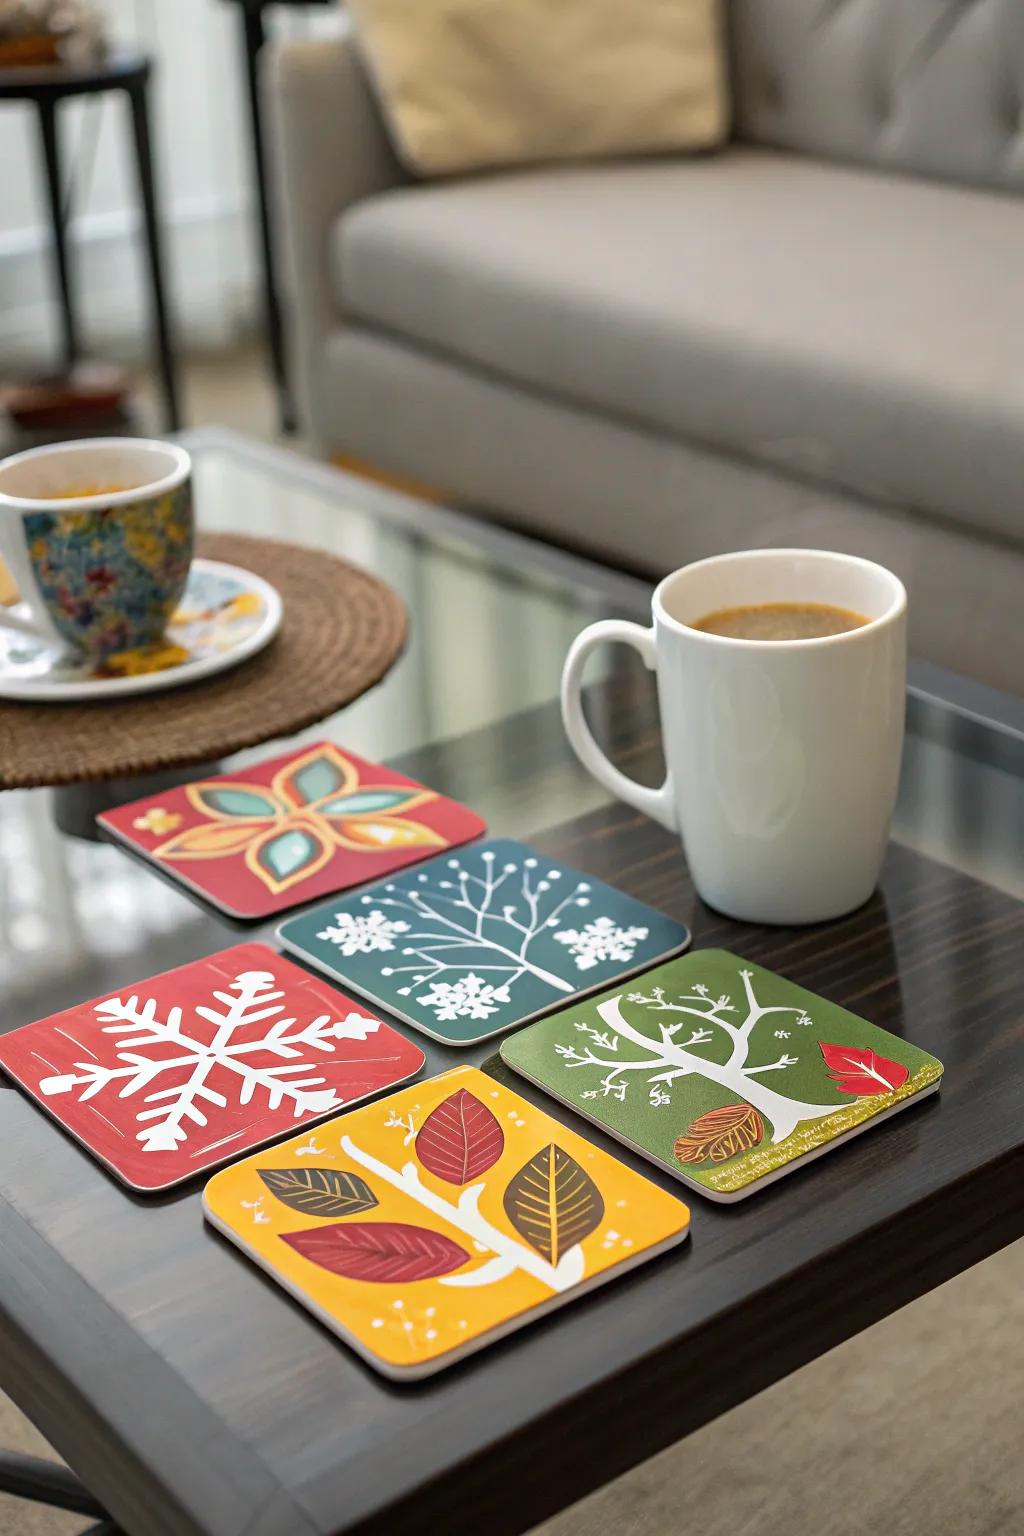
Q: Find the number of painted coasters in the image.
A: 5